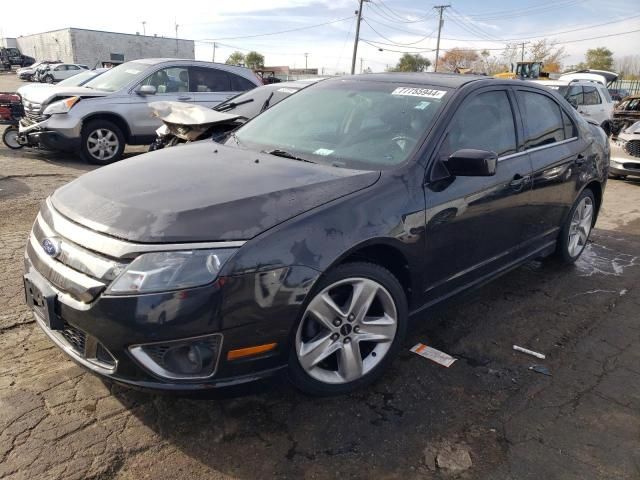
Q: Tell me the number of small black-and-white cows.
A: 0